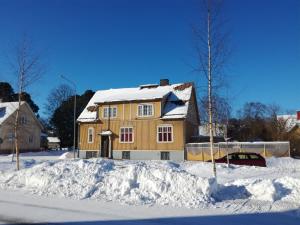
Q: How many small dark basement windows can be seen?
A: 3